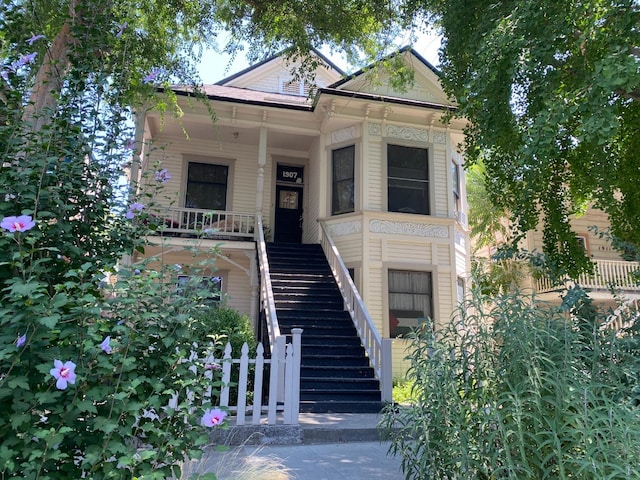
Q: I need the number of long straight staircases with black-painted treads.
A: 1